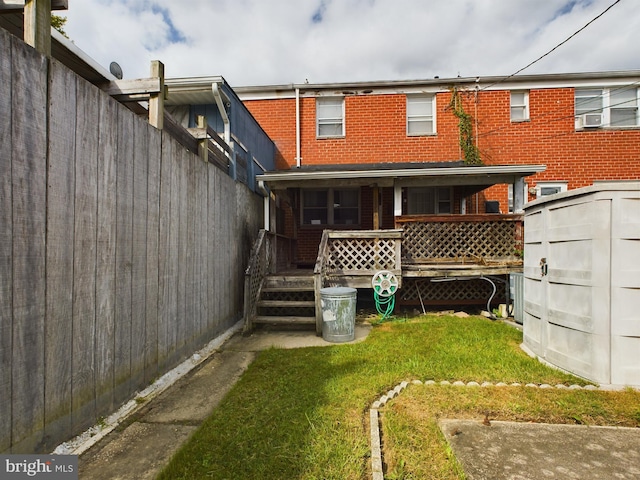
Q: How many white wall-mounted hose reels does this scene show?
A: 1